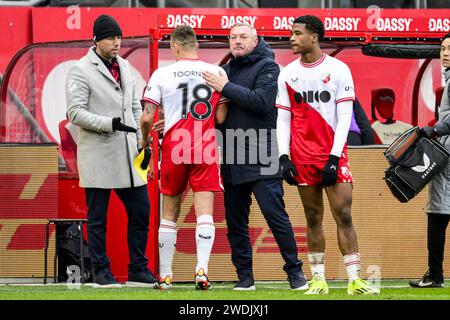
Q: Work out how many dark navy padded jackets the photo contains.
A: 1